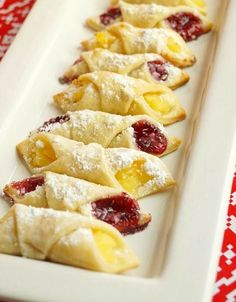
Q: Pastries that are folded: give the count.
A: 9